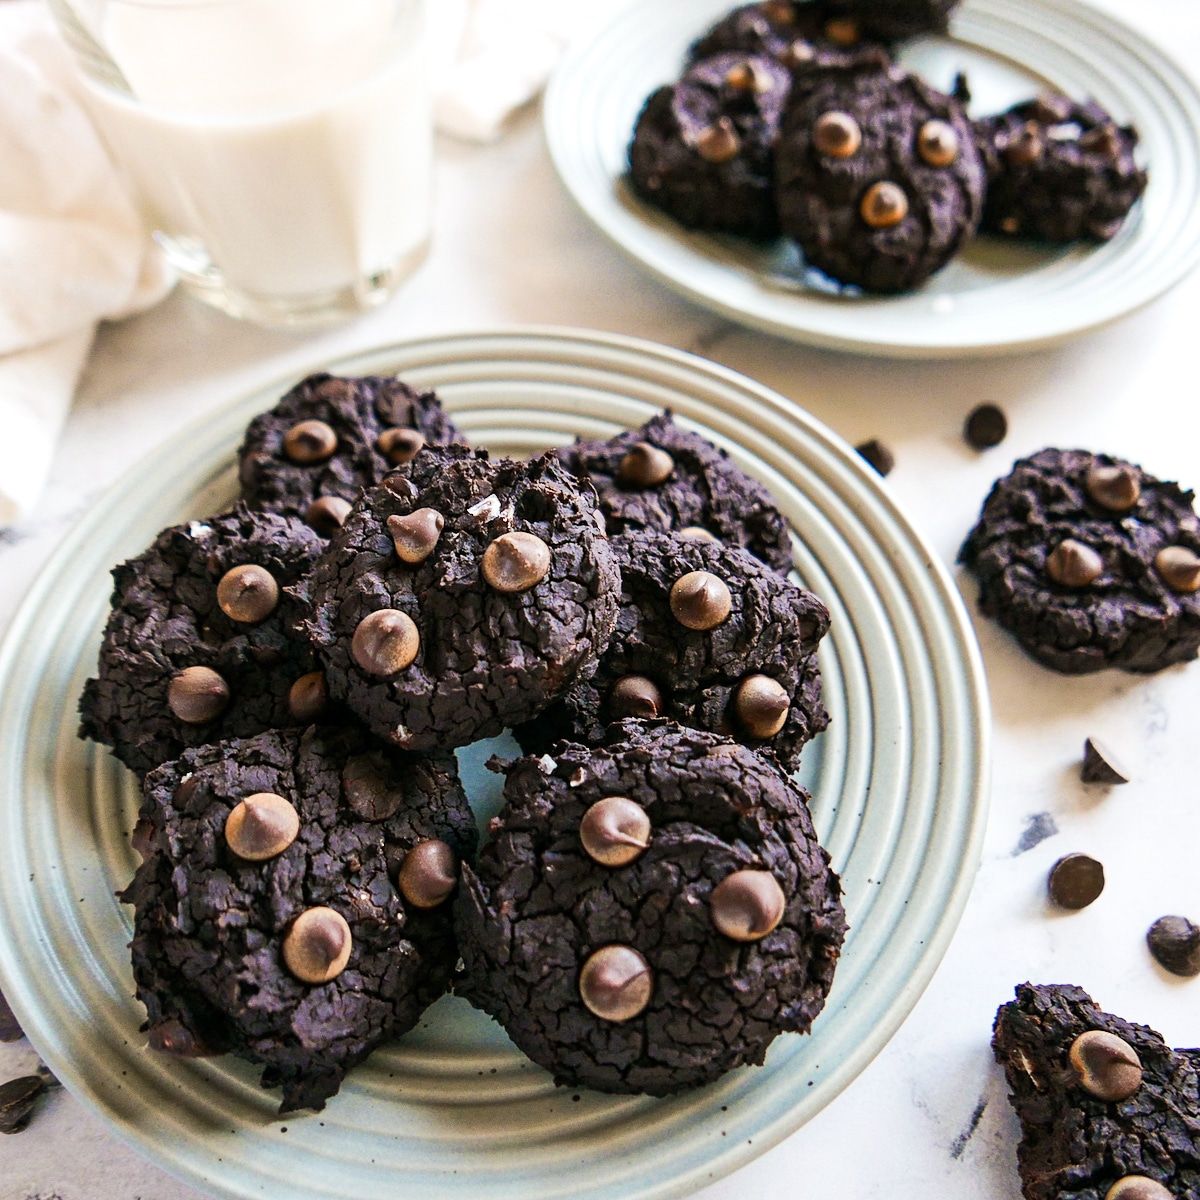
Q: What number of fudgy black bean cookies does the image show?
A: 14